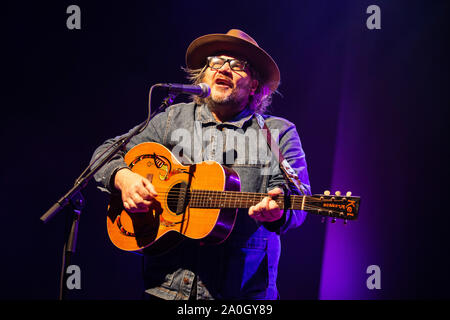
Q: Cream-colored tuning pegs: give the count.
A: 3